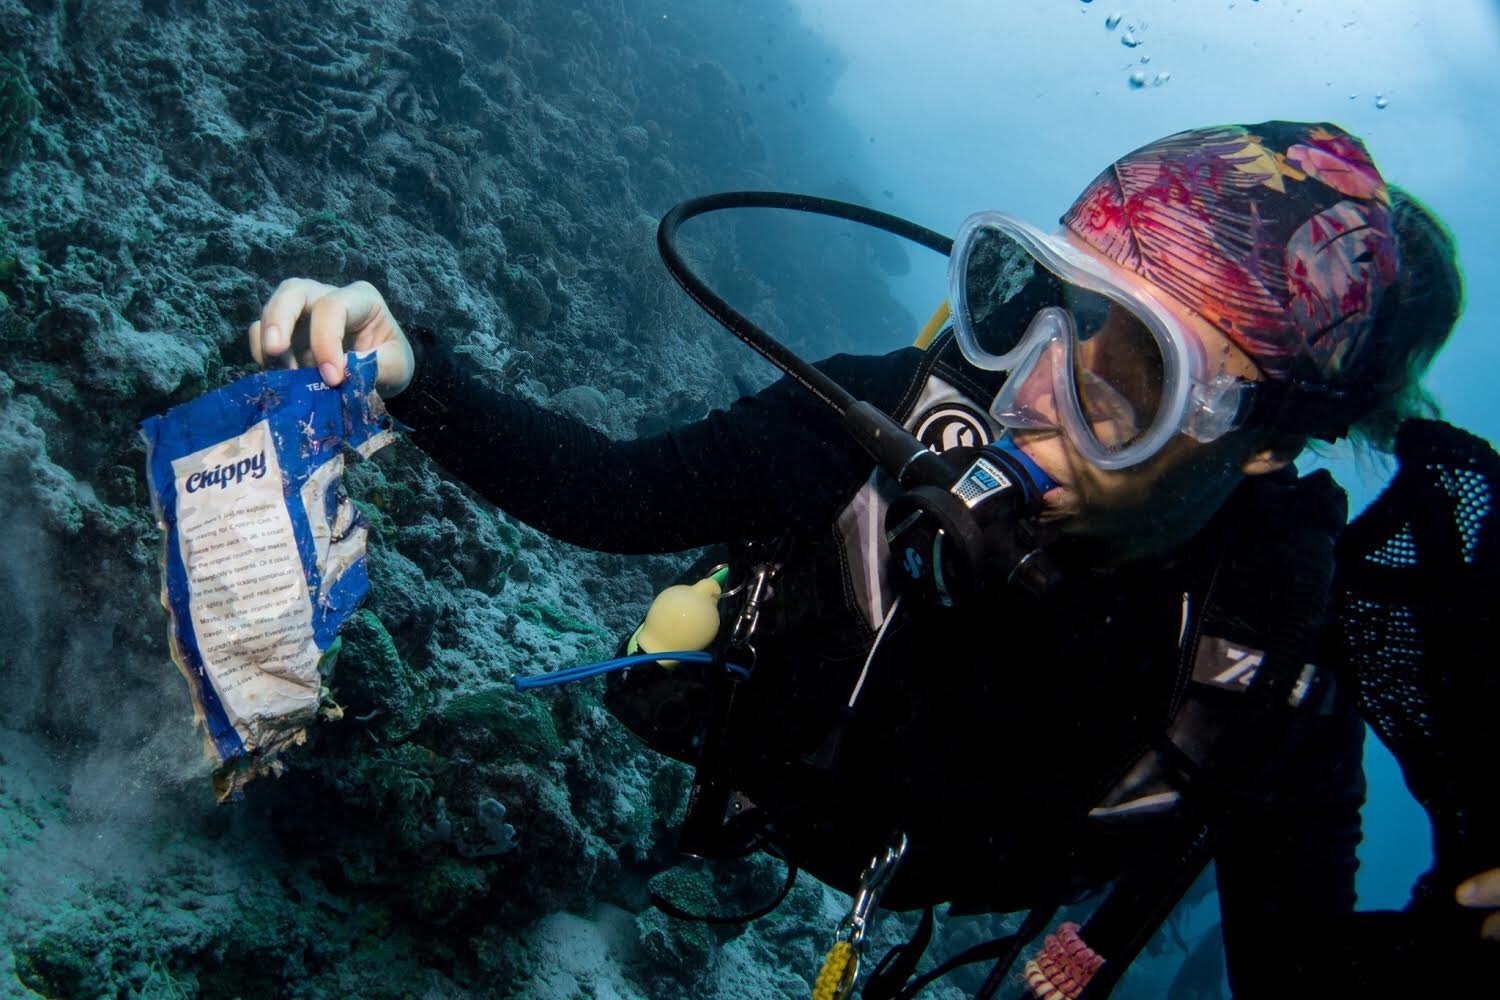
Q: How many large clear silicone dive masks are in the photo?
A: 1